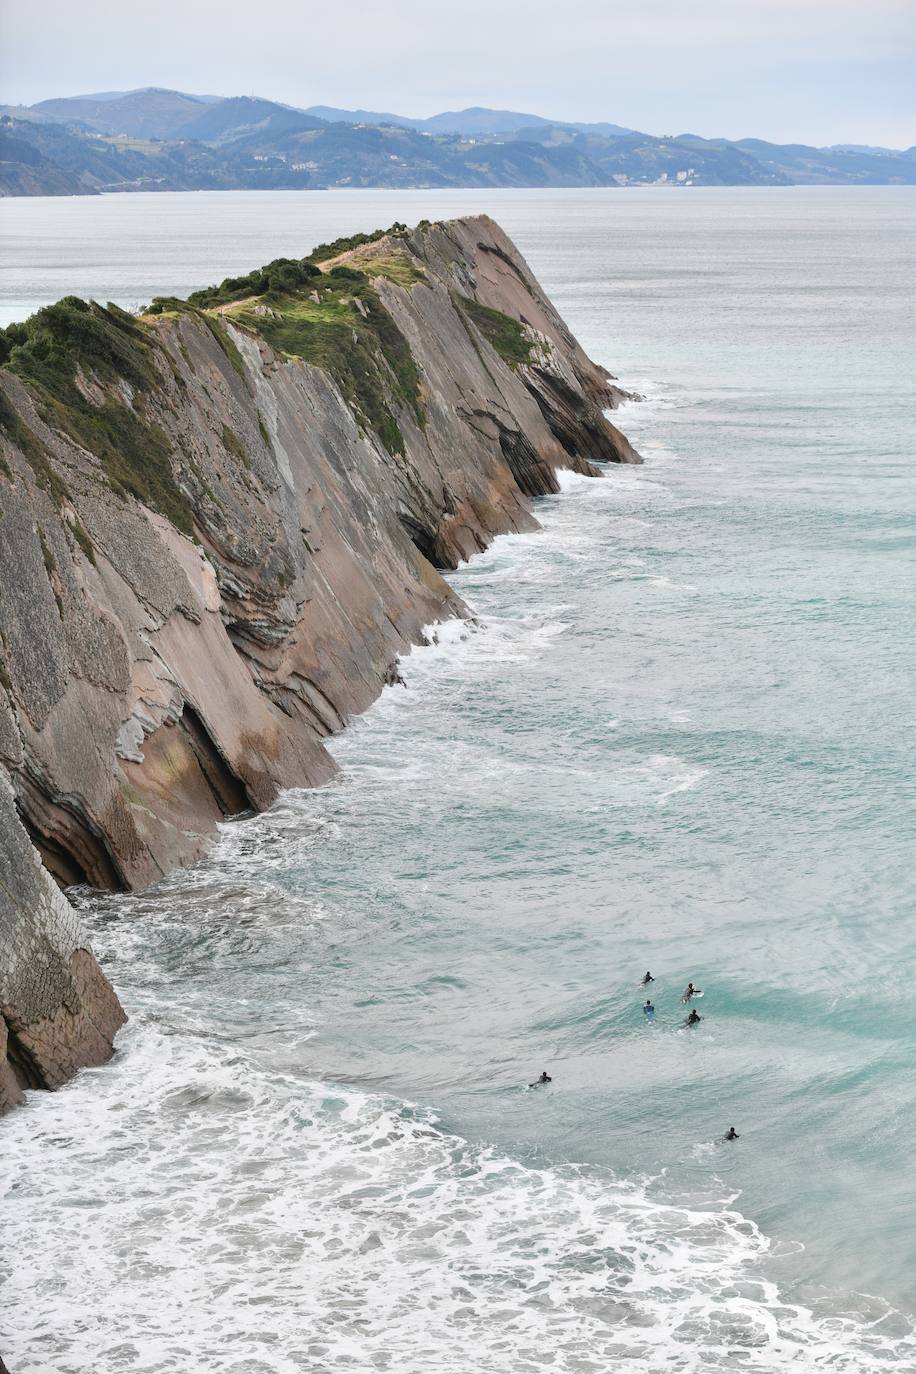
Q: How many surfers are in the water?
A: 6